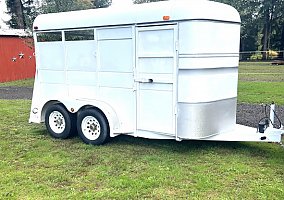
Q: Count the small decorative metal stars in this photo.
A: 3